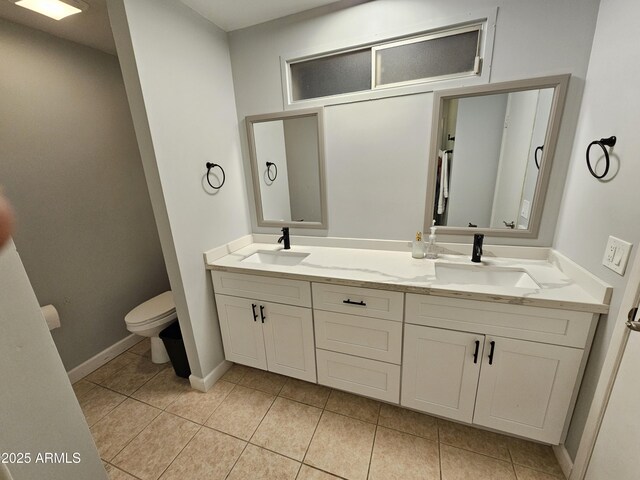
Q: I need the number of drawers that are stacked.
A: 3